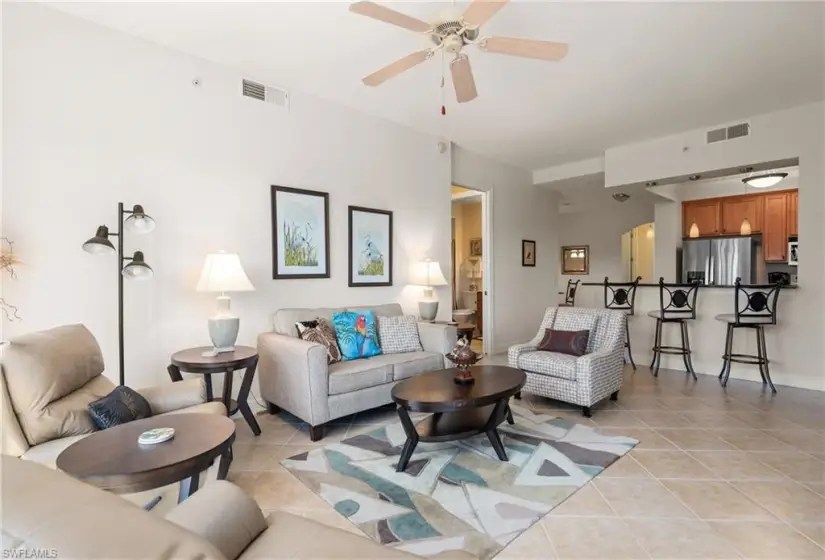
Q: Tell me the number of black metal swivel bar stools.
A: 4